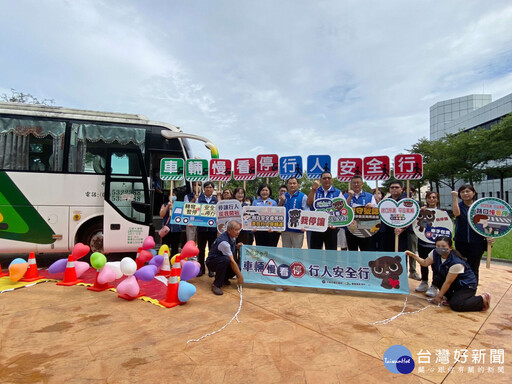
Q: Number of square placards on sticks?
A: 10